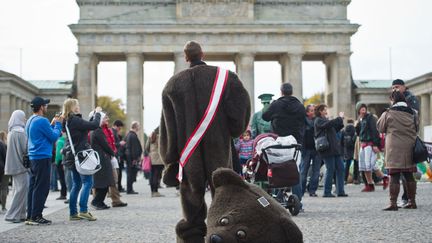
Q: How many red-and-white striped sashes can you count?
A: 1